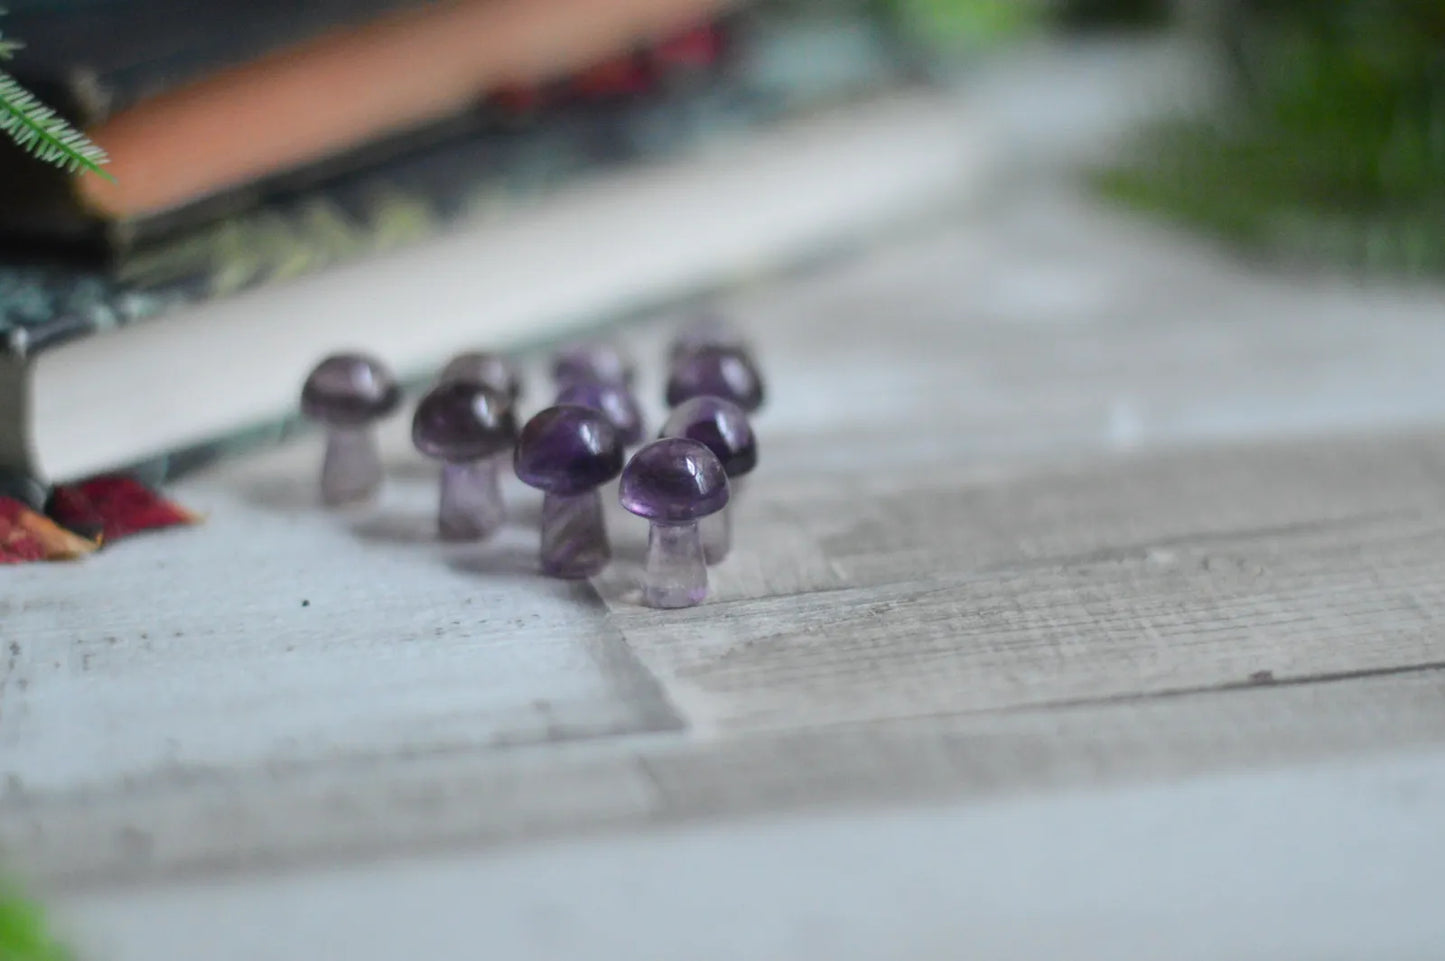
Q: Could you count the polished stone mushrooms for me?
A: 10